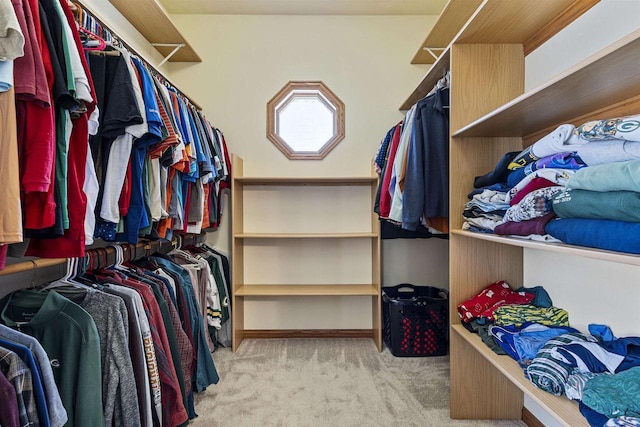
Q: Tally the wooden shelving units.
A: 2